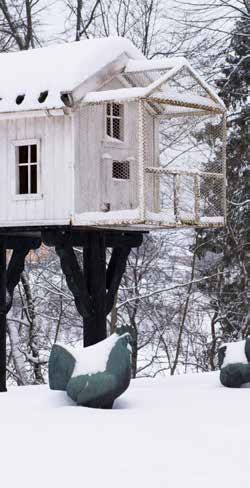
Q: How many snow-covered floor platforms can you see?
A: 1